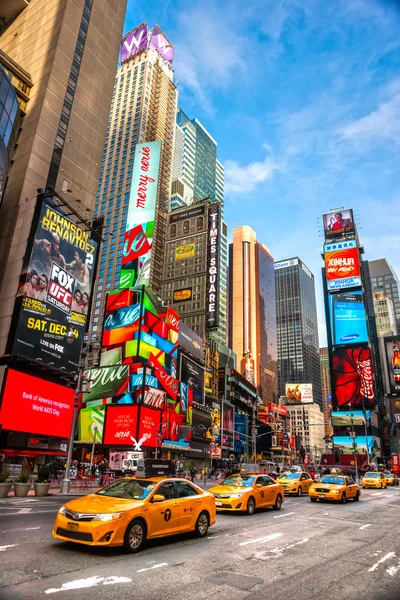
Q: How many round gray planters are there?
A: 3